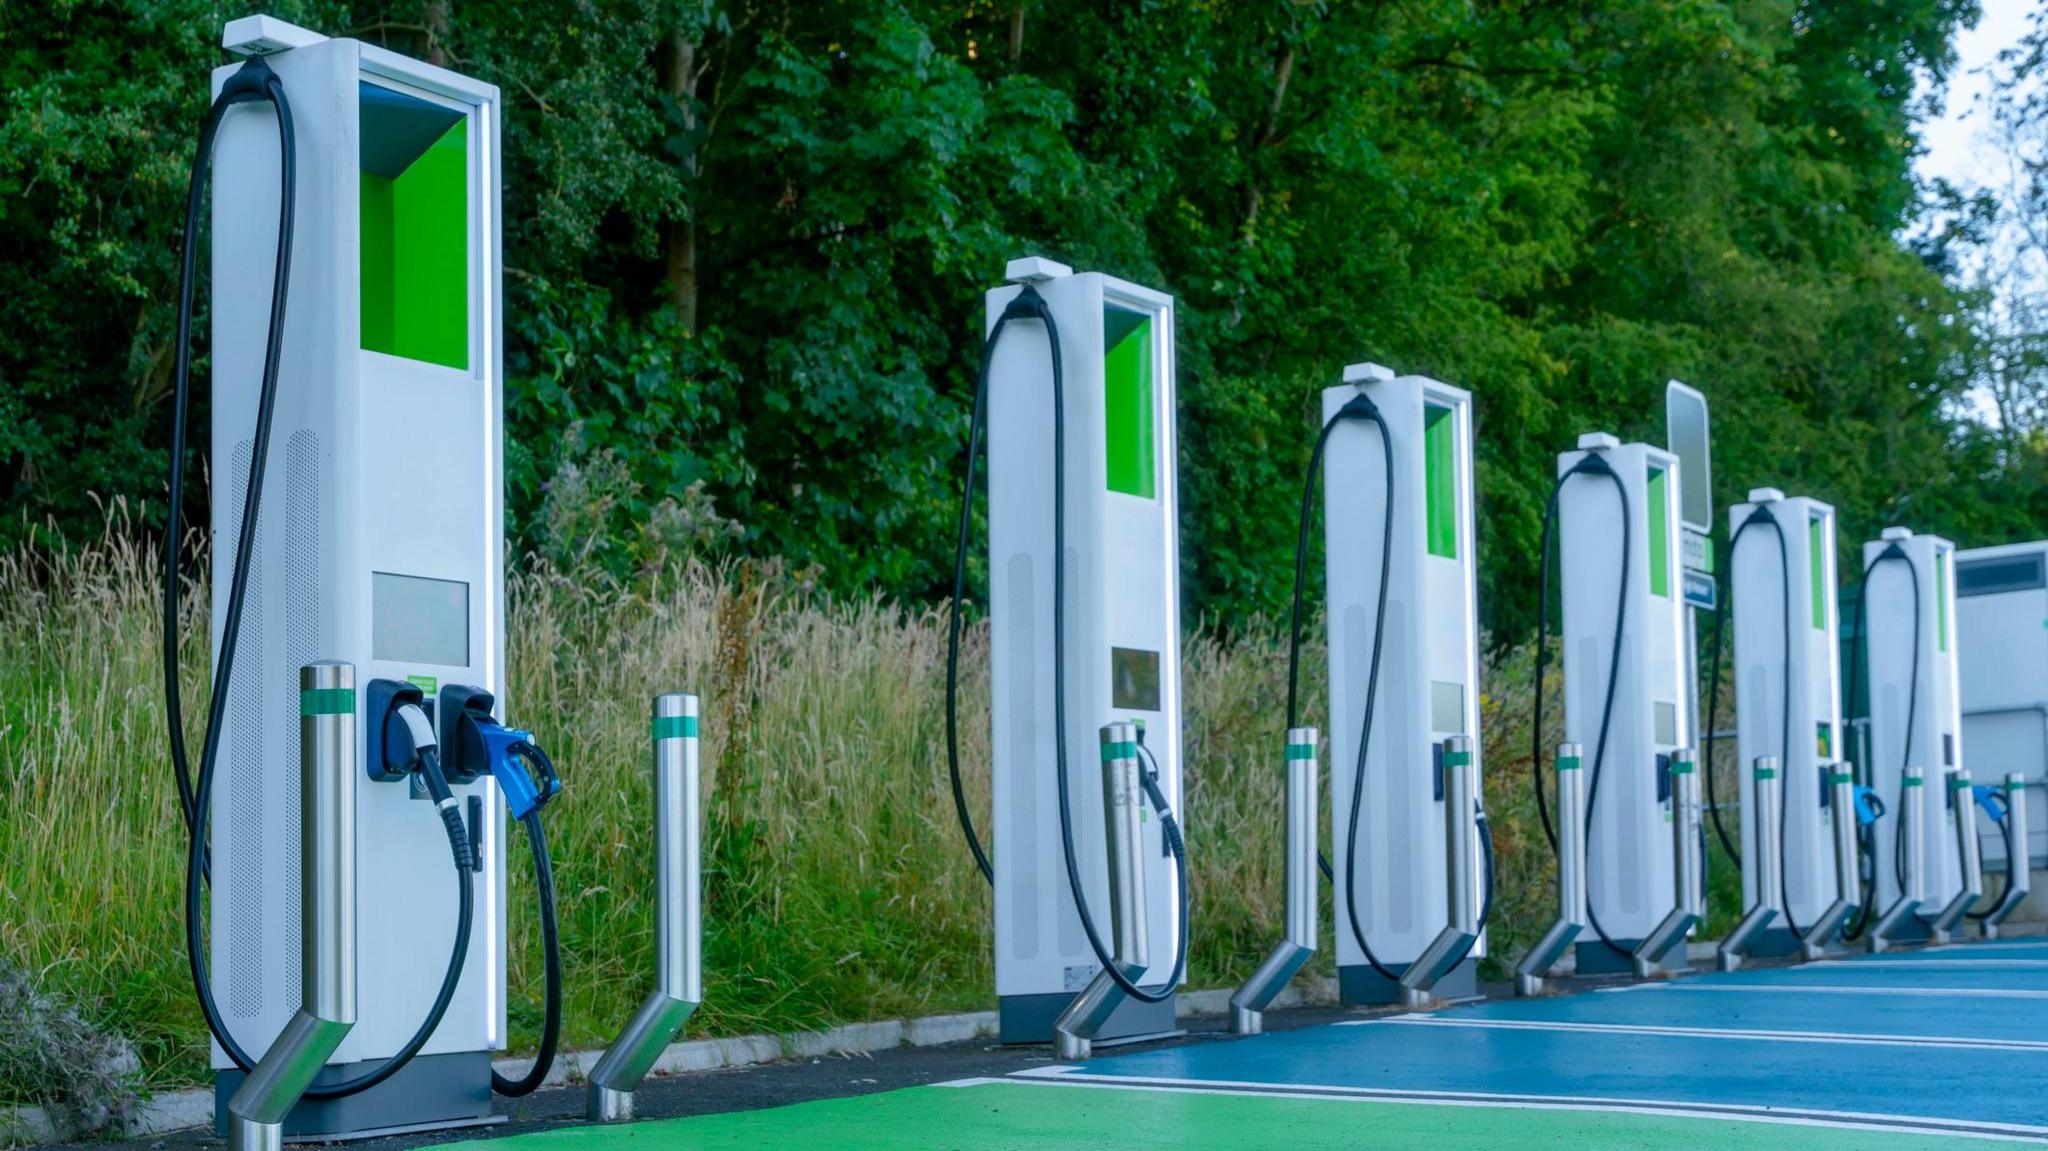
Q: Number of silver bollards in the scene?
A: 12